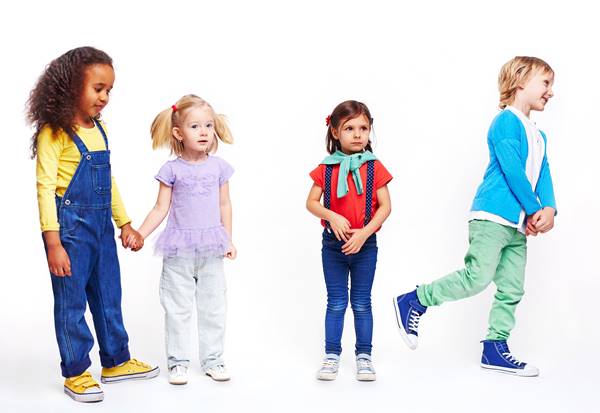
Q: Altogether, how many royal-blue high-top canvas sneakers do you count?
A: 2